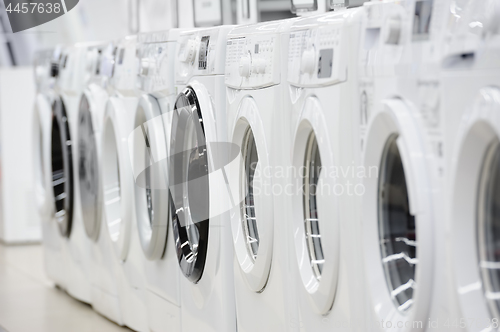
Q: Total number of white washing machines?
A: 10